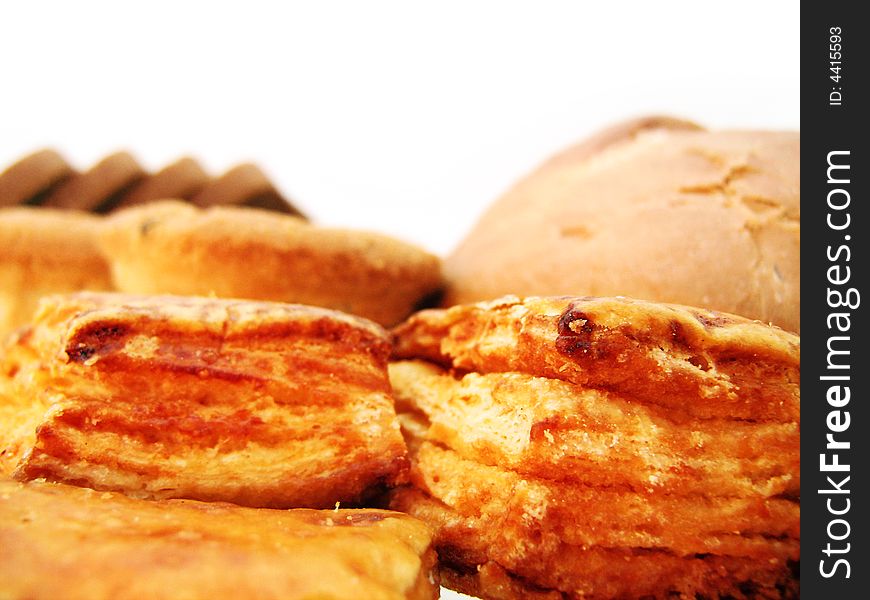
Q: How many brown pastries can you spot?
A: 4